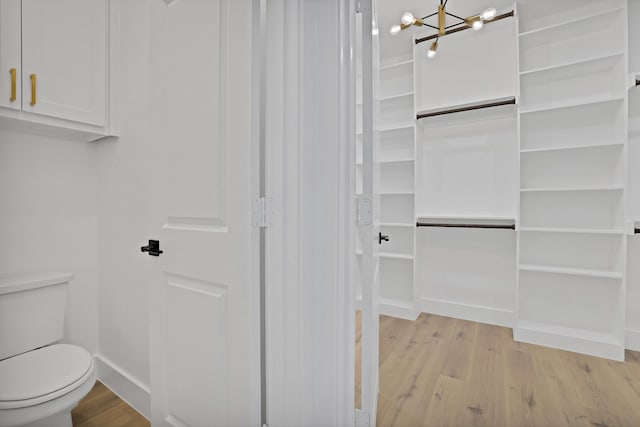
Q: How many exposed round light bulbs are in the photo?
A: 5